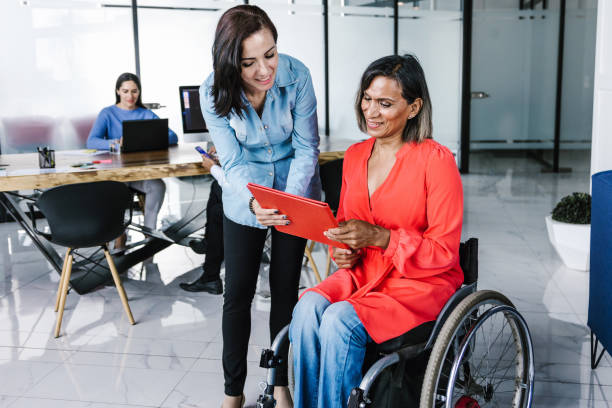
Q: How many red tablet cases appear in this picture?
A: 1